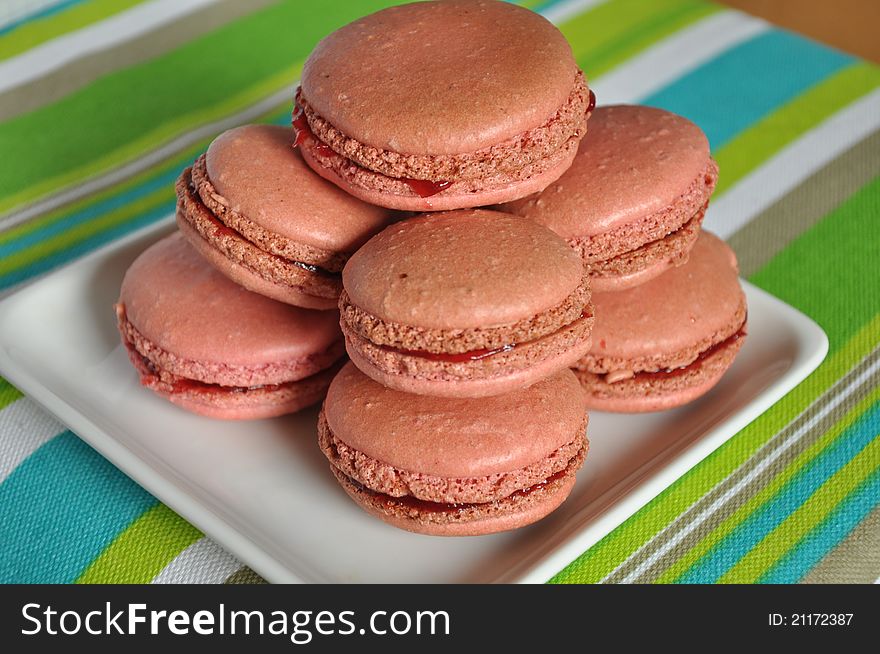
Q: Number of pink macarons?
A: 7